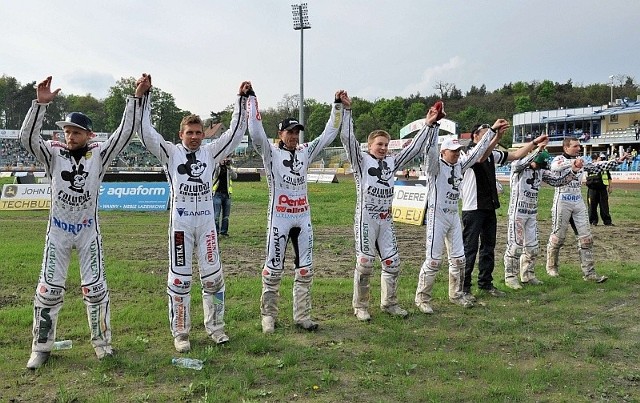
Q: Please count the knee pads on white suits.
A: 14